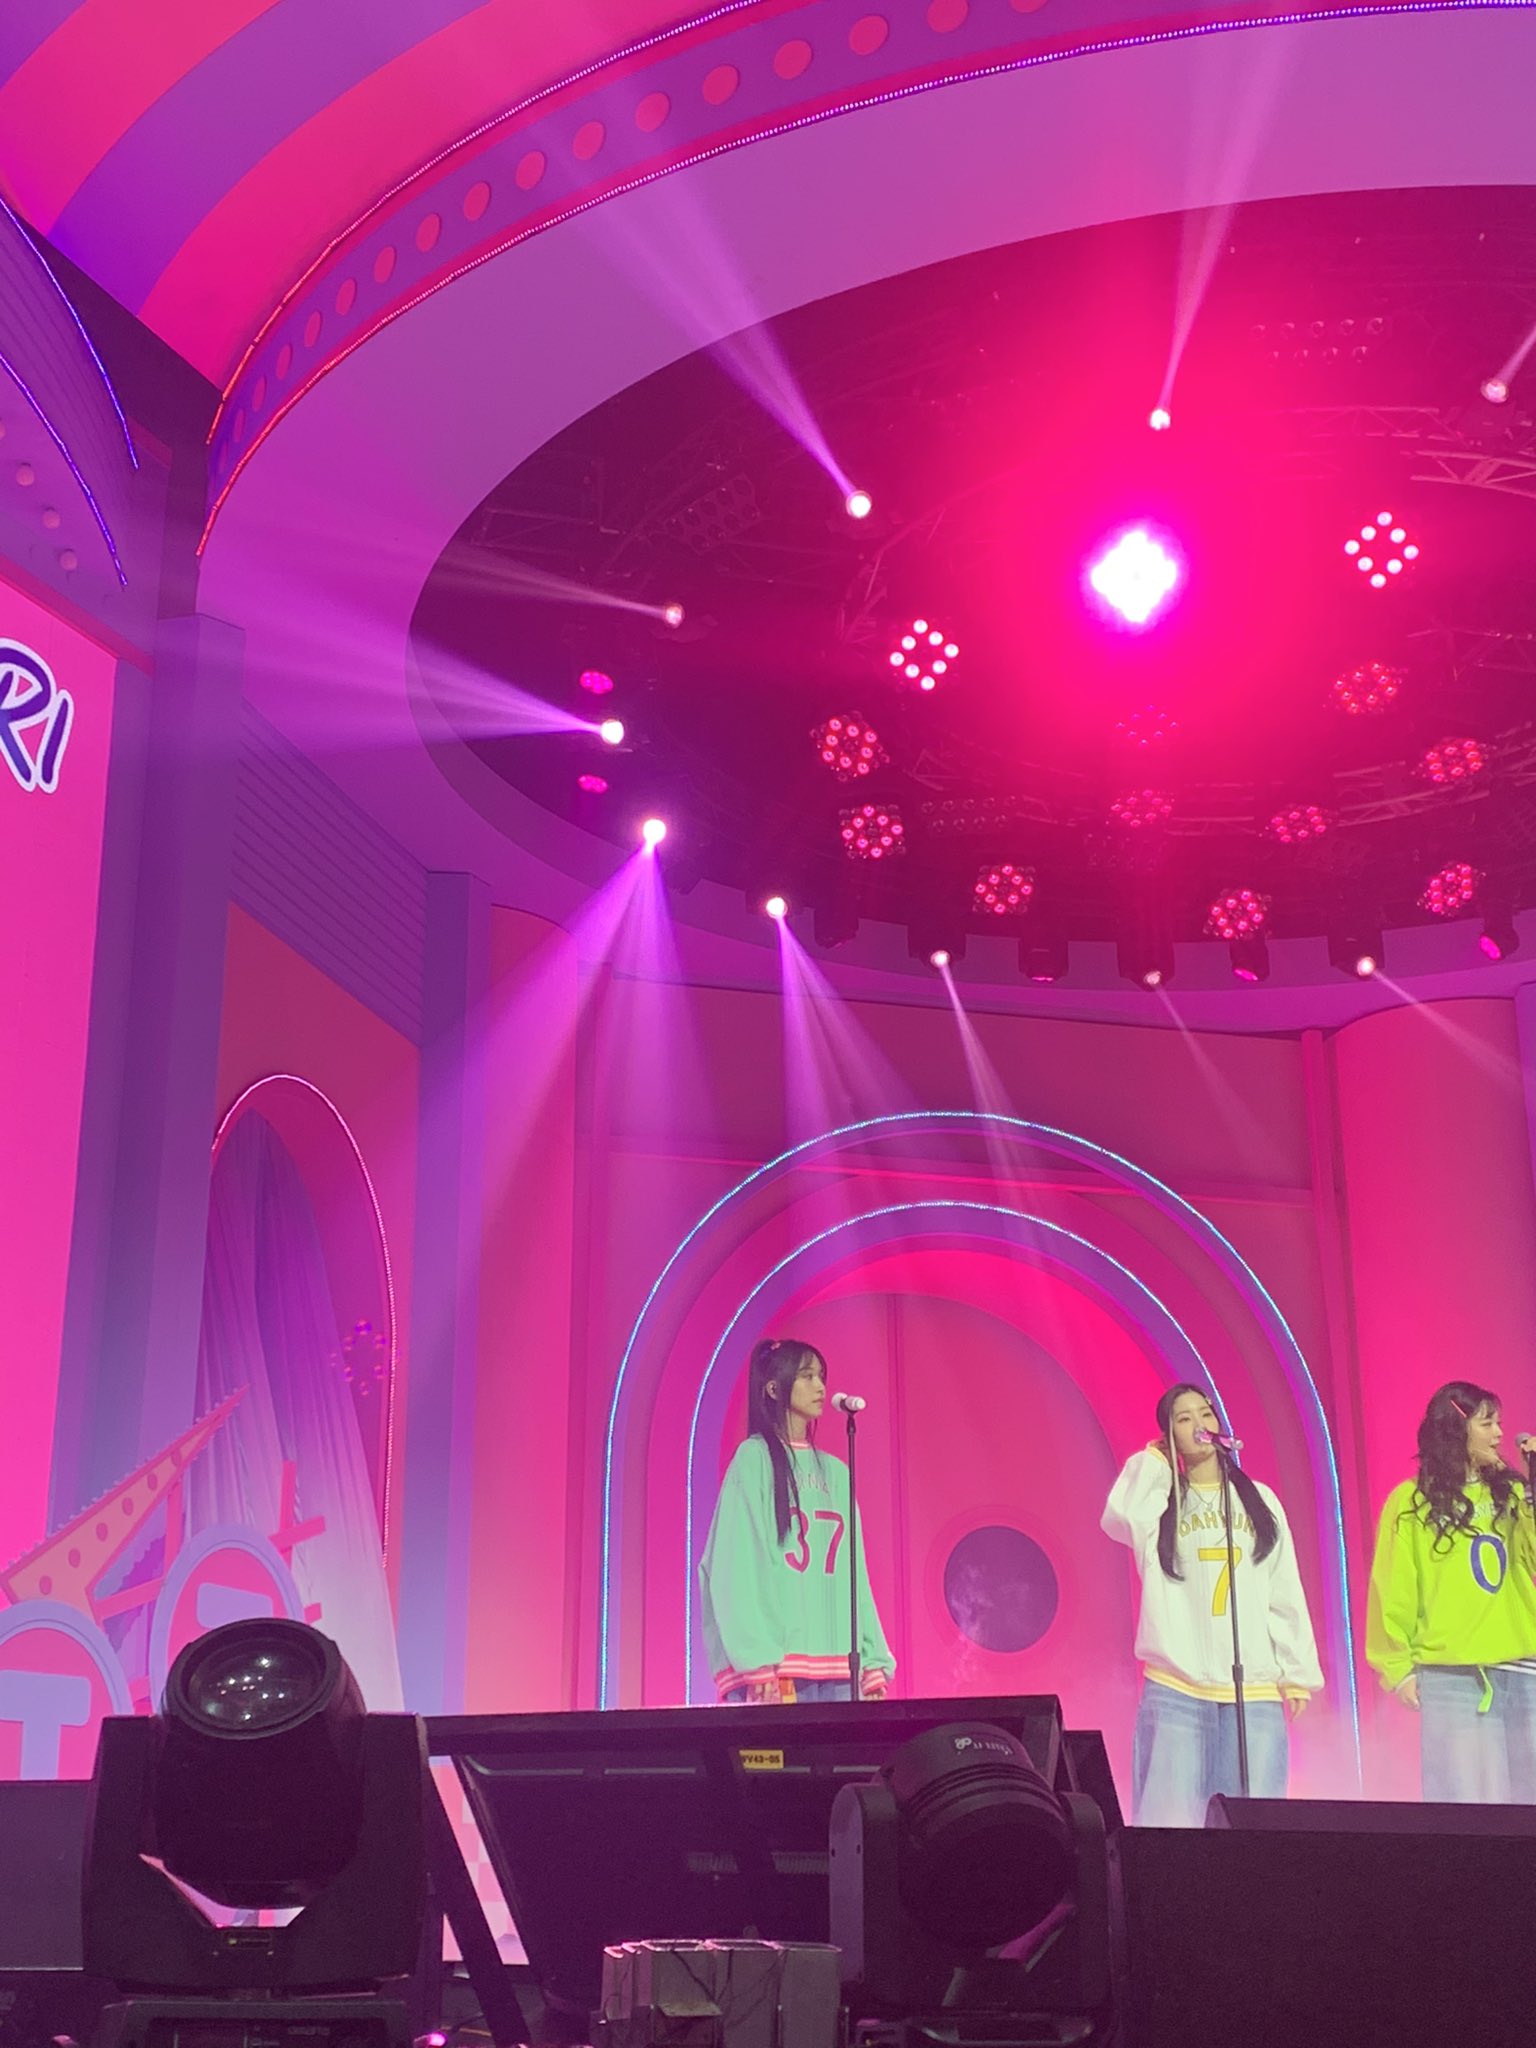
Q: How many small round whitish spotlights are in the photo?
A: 10